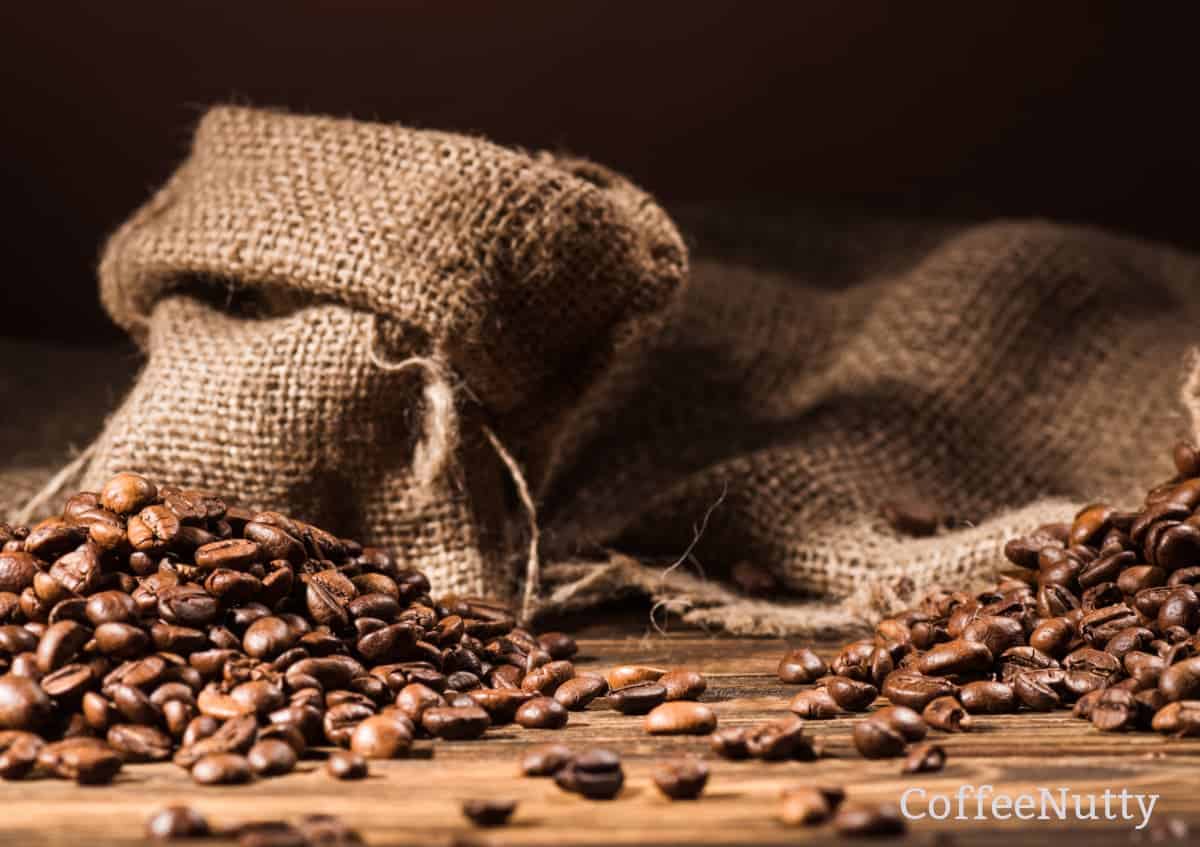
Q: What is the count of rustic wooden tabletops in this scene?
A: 1